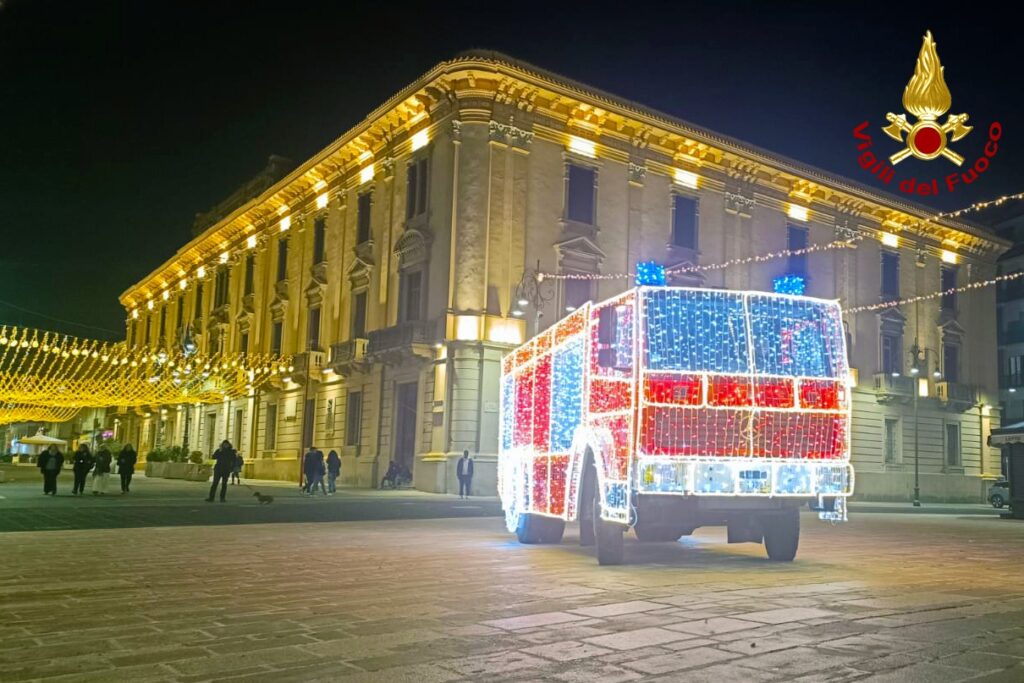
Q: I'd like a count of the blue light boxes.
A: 2